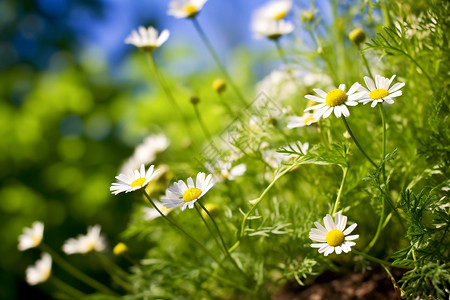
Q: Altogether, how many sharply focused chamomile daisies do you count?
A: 5